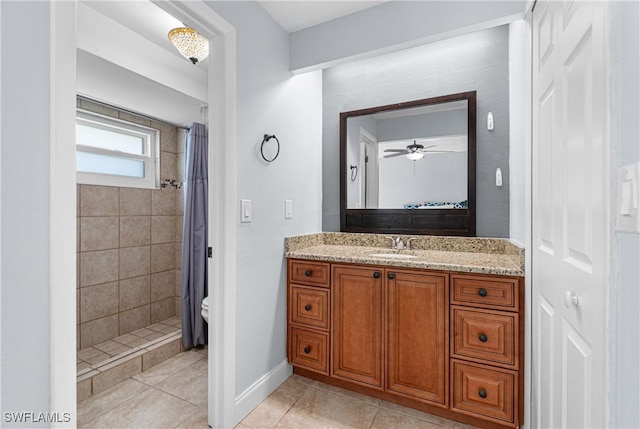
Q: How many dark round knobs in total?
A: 8